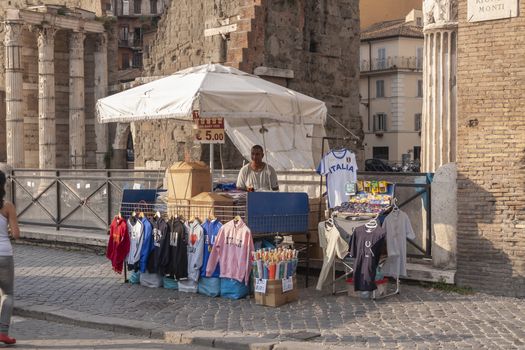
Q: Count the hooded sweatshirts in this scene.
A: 8